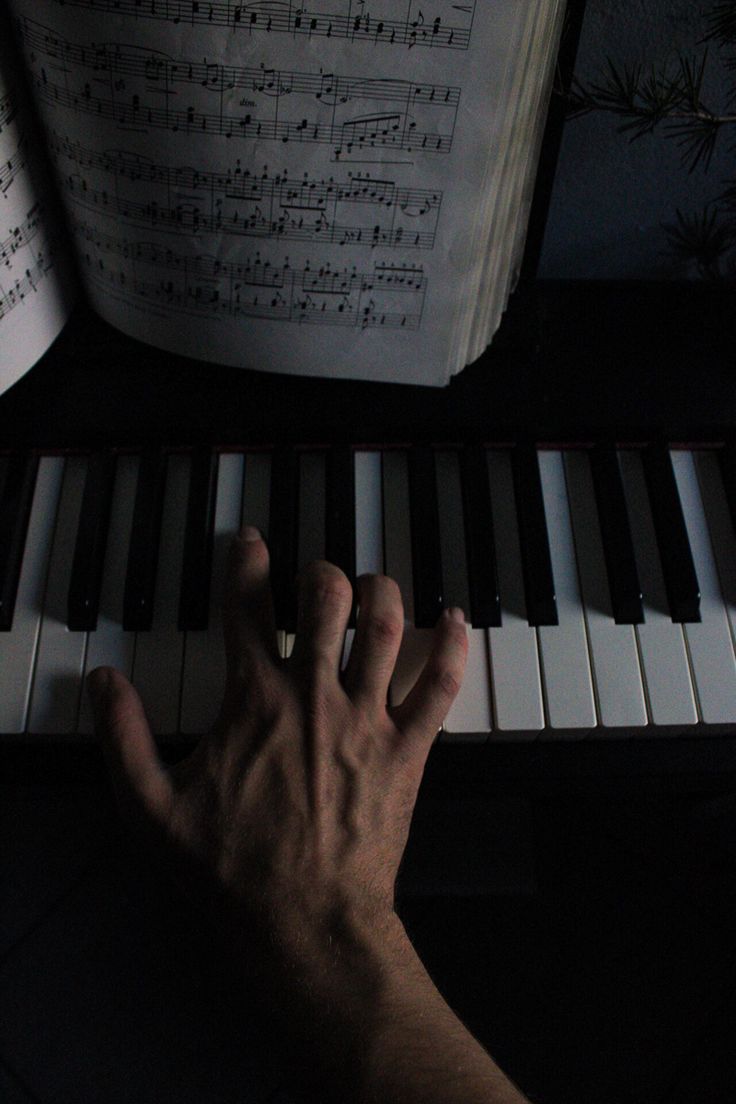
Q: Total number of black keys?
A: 12